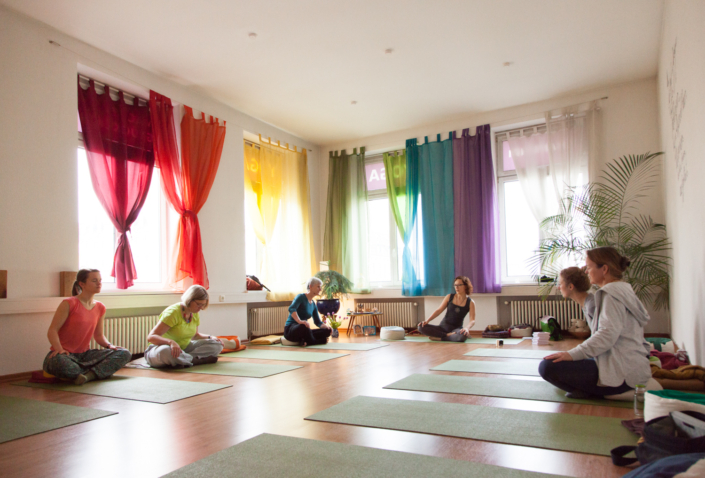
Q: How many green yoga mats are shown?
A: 11